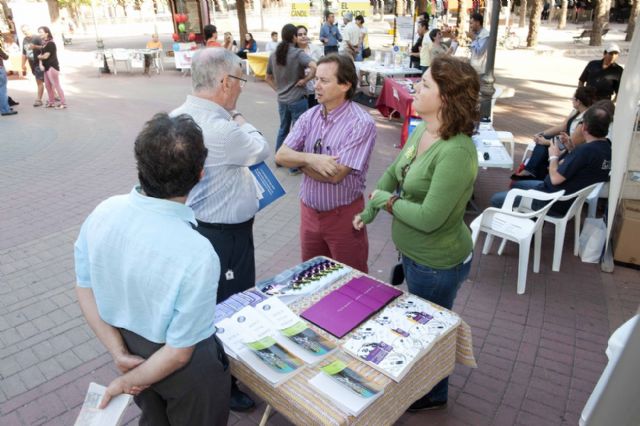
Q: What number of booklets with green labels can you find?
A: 3